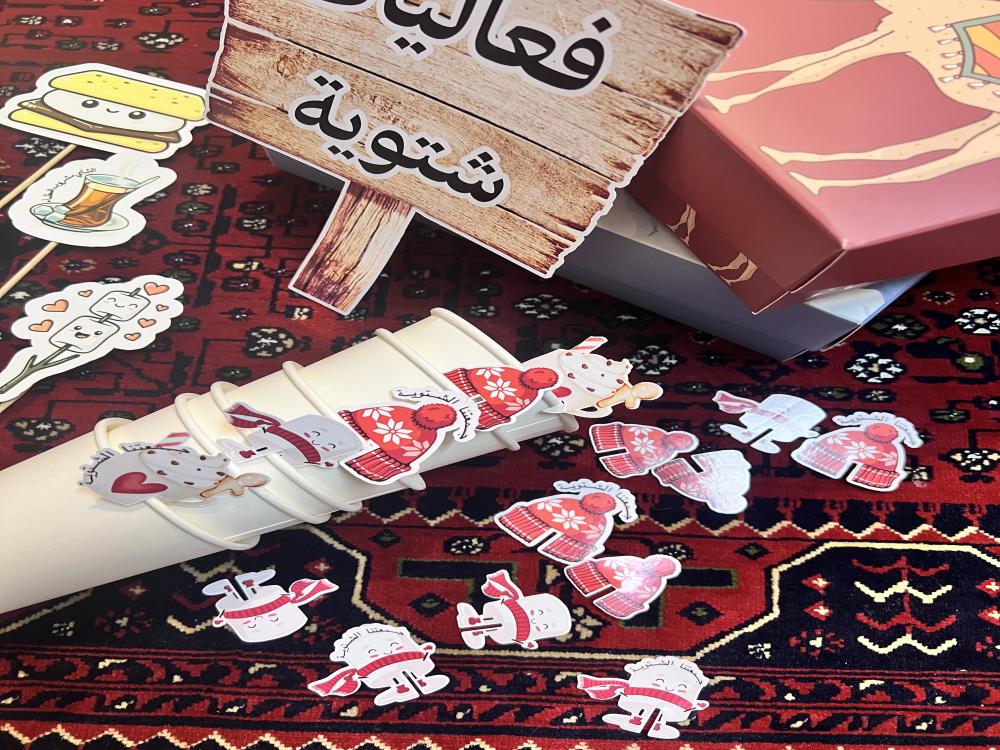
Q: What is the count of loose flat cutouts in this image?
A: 10